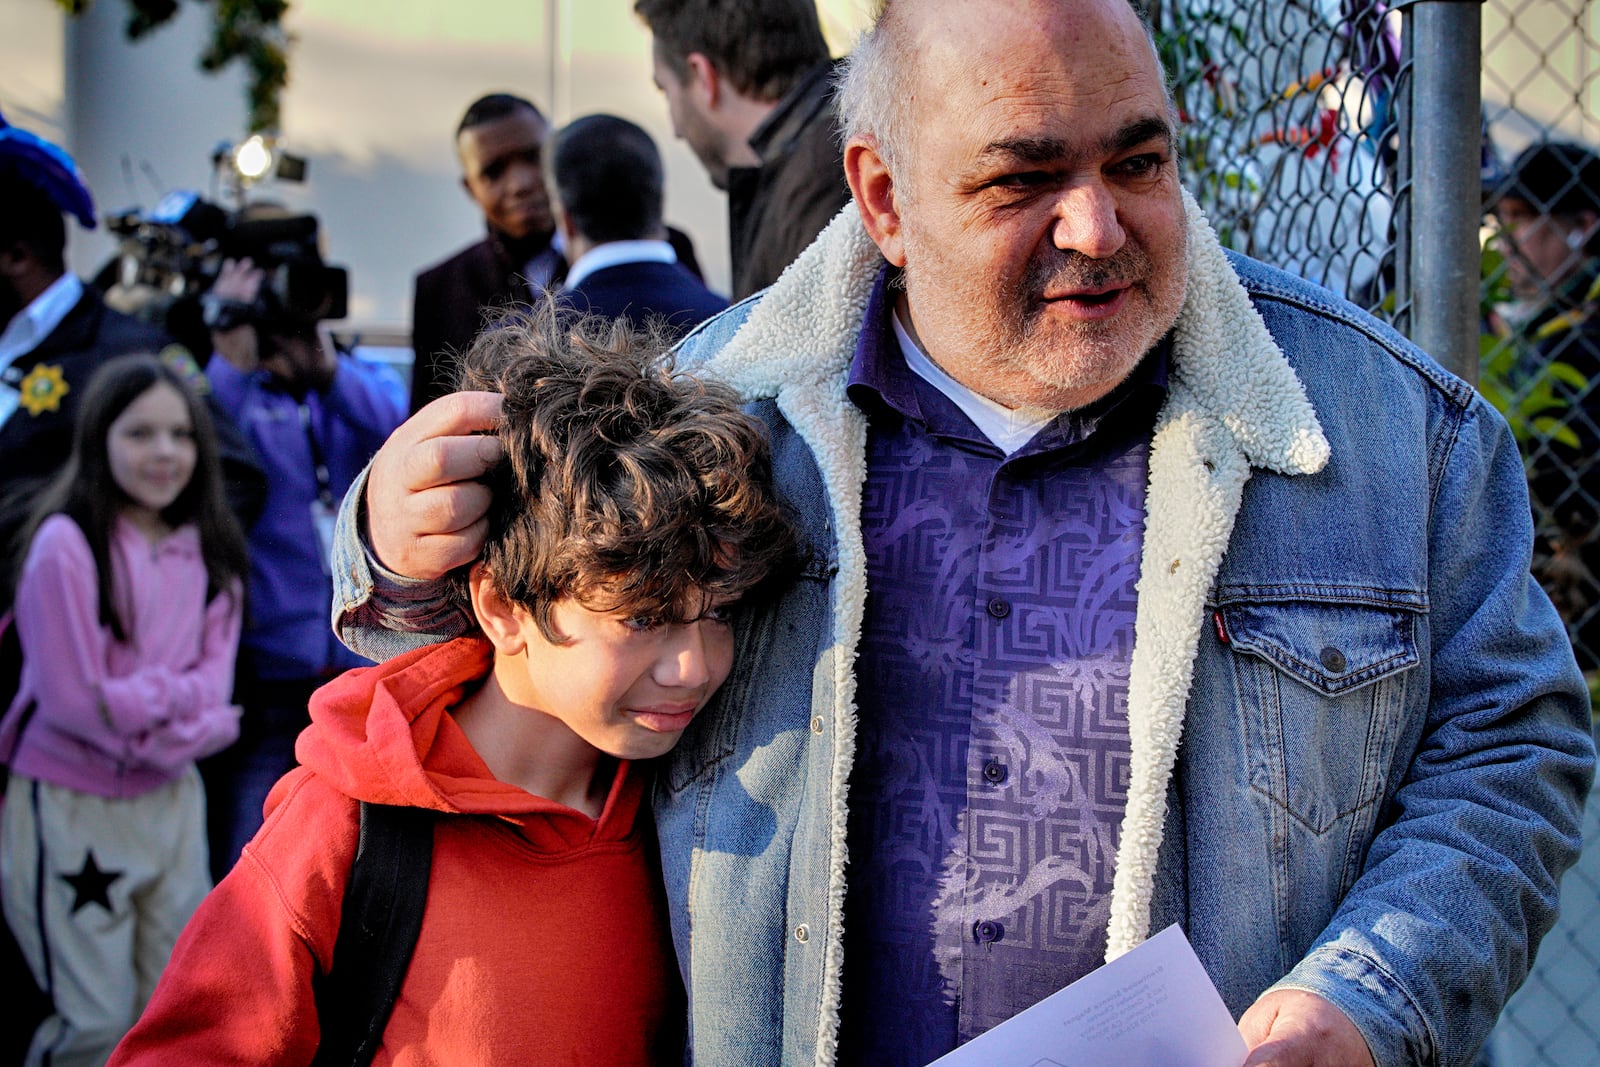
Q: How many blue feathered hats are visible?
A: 1